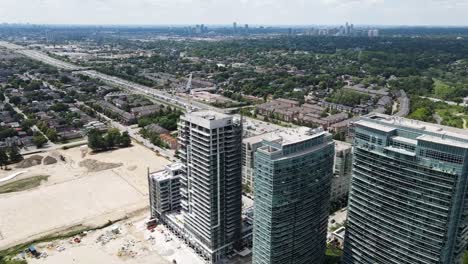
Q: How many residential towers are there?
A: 3